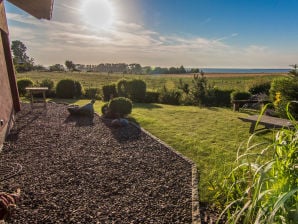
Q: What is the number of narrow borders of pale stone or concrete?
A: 1